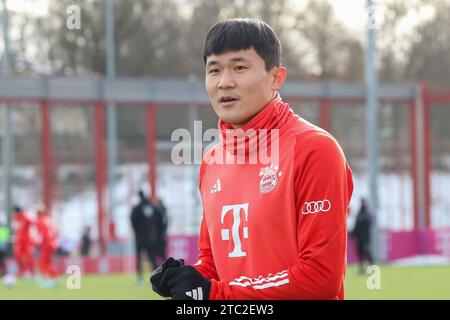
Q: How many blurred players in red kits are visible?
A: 2